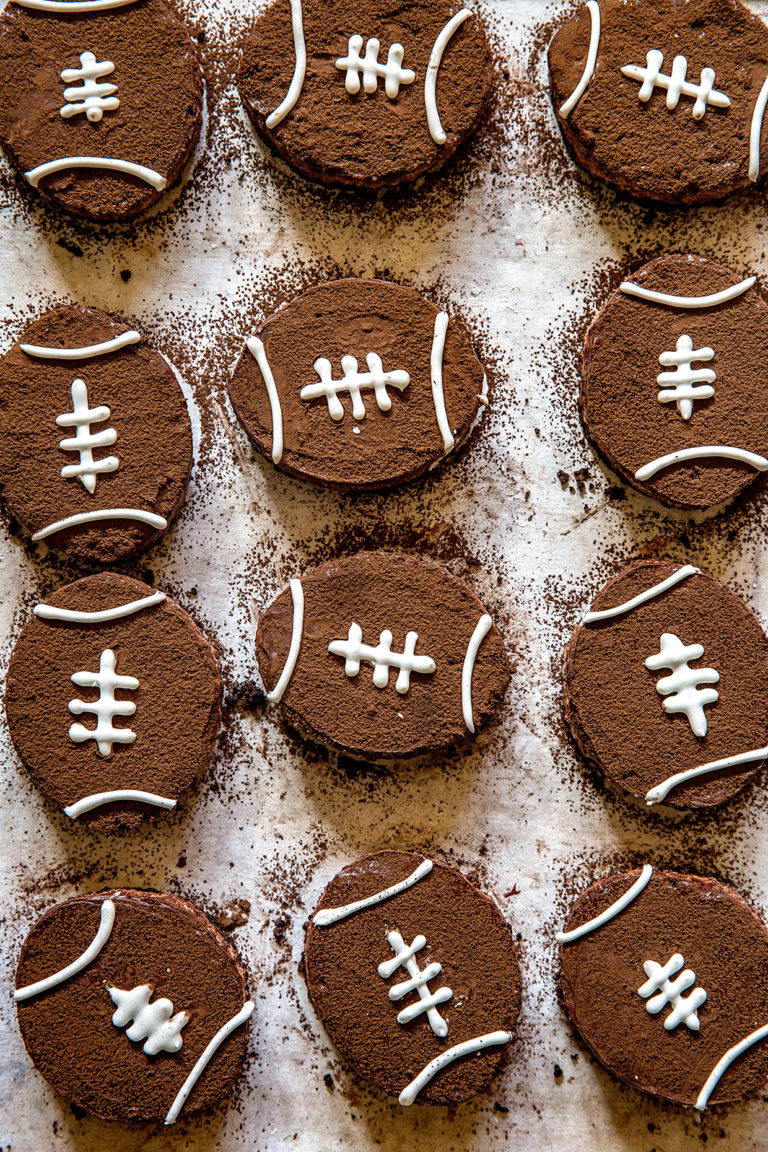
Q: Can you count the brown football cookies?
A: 12